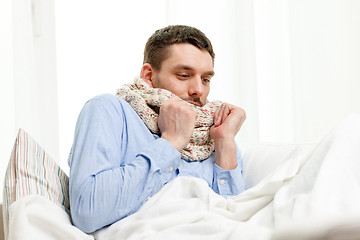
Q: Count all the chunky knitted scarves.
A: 1